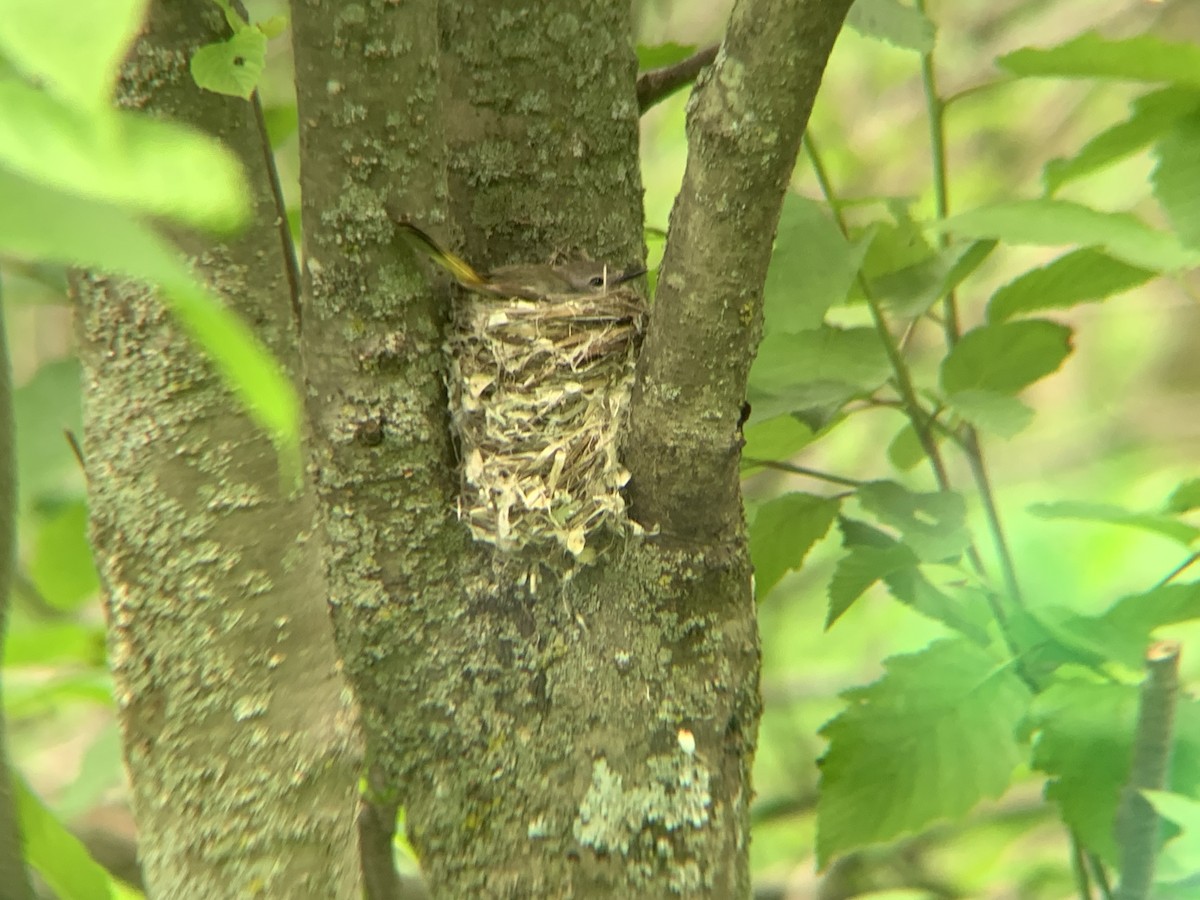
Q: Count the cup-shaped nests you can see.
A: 1